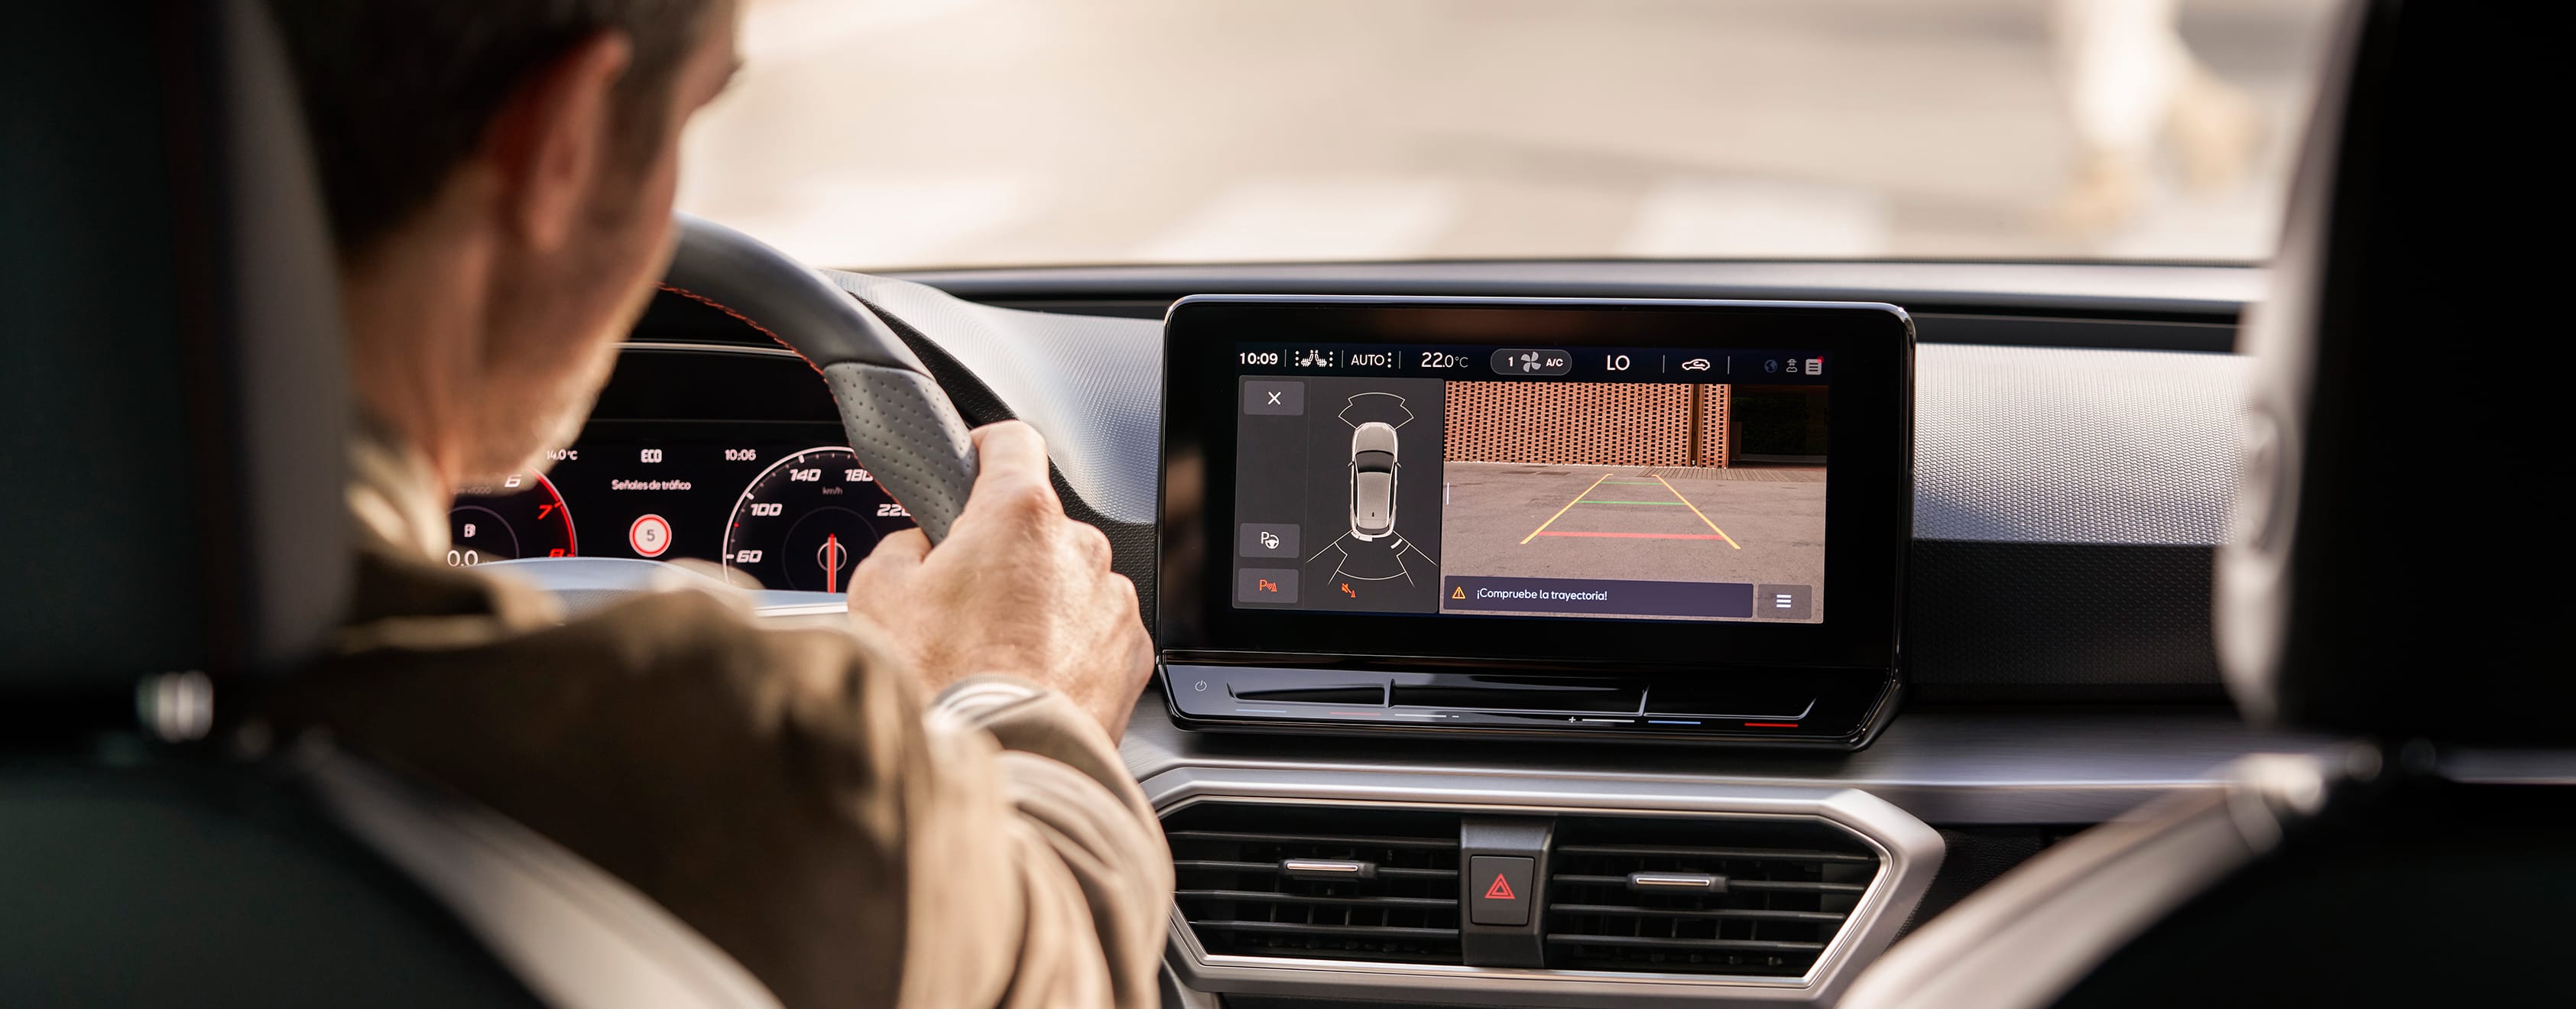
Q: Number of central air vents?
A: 2